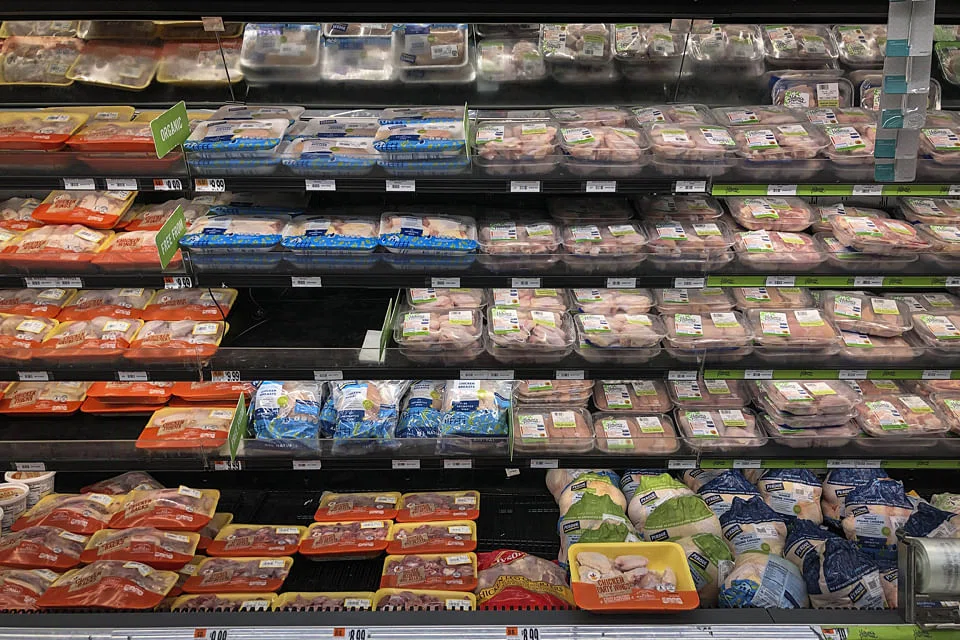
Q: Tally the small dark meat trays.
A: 10